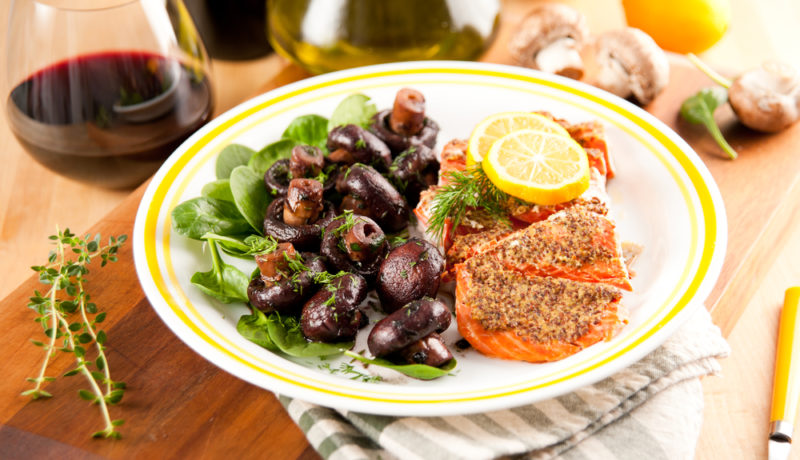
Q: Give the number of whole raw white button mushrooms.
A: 3